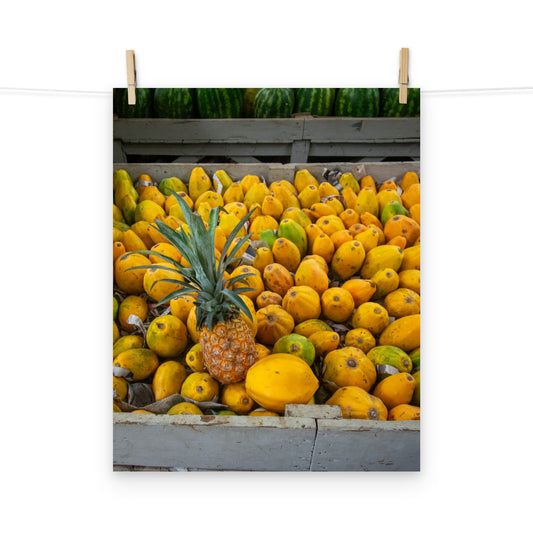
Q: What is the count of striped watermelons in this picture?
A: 7